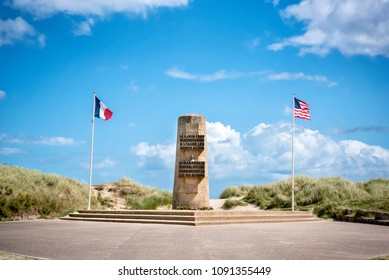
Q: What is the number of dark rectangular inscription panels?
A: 2